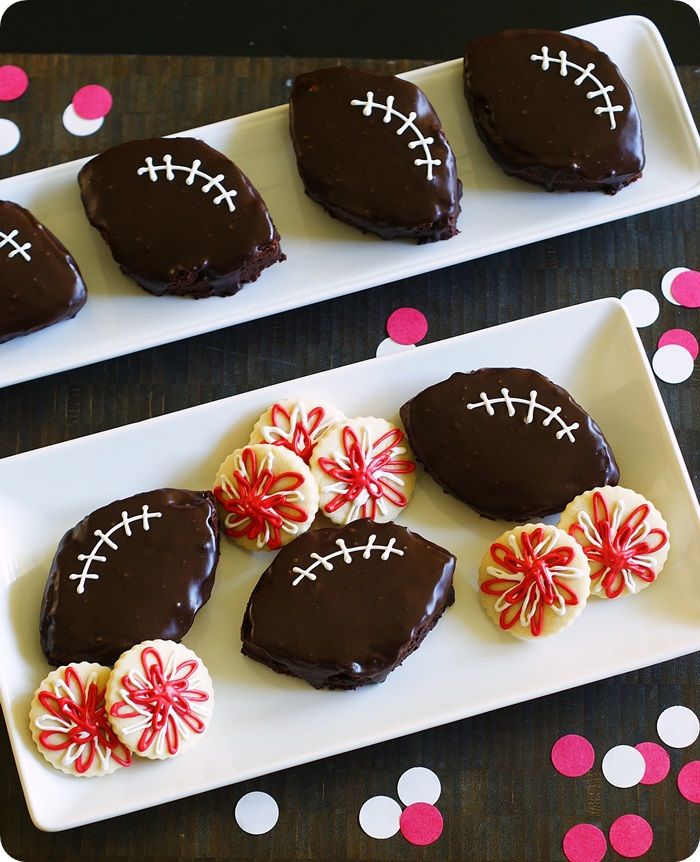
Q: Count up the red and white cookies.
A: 7